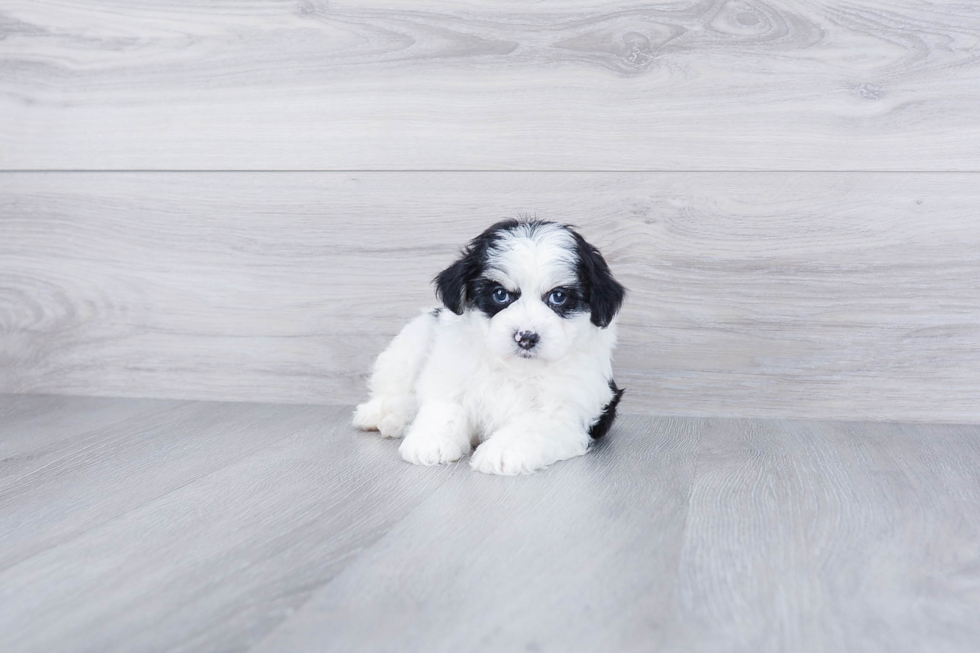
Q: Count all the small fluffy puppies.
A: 1